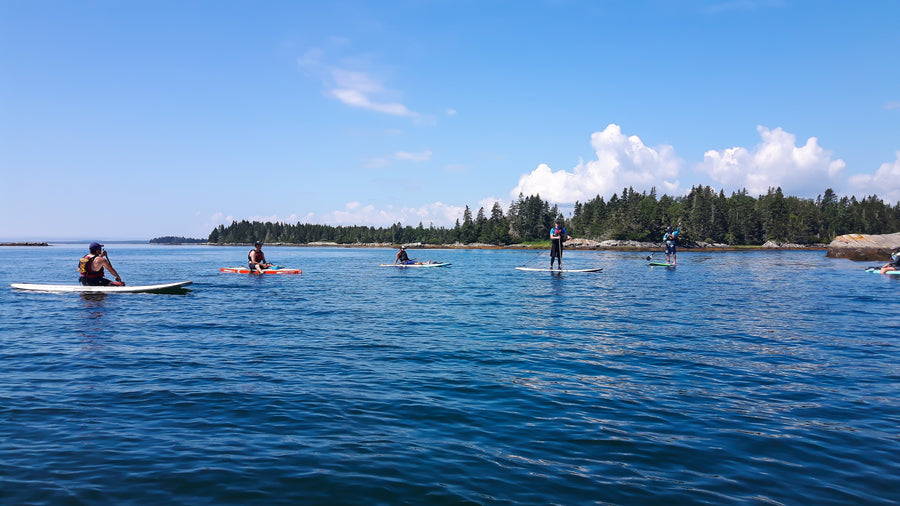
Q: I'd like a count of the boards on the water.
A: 6